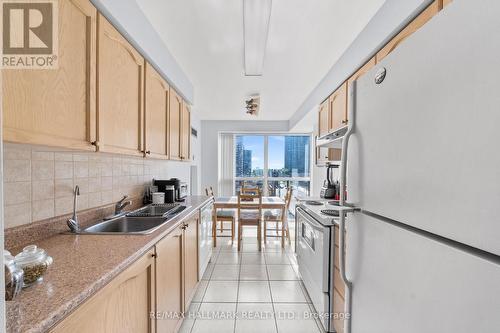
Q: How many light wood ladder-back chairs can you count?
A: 4